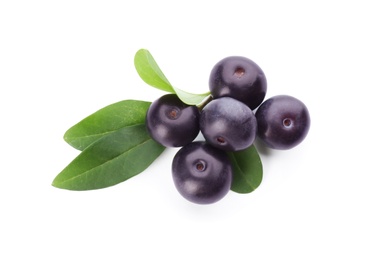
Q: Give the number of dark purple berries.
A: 5